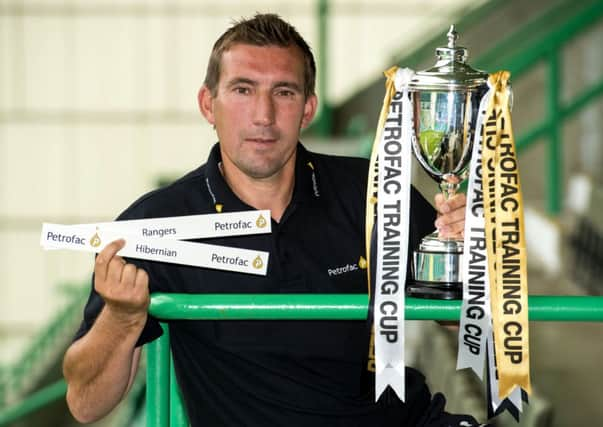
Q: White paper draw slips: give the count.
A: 2